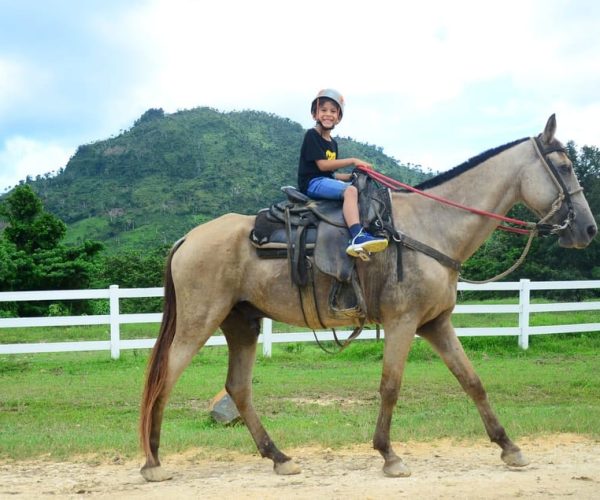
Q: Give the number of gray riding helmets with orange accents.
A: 1